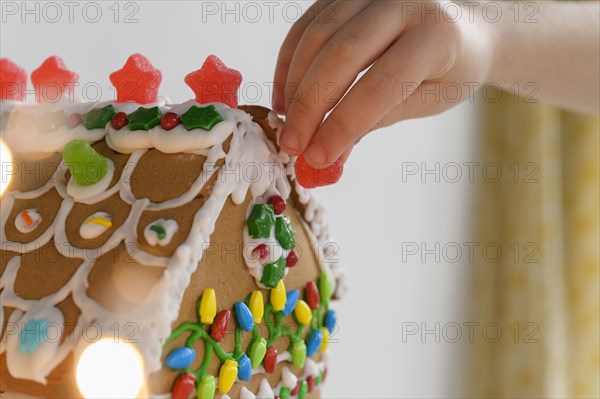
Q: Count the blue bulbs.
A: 6